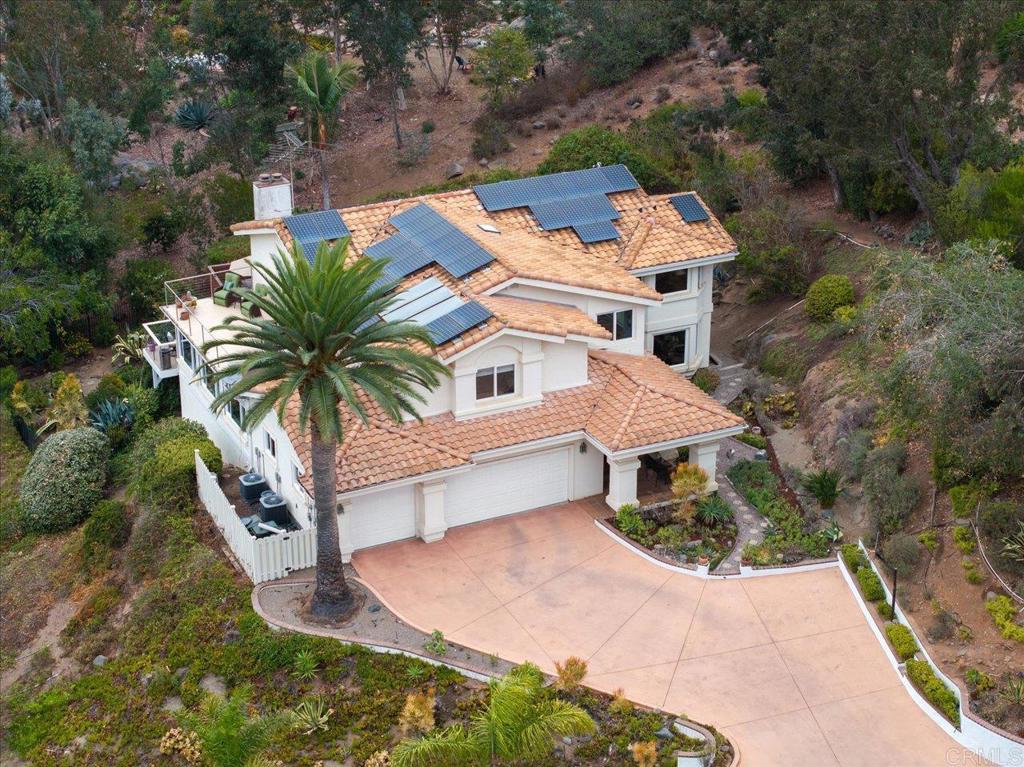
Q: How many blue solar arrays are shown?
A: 5